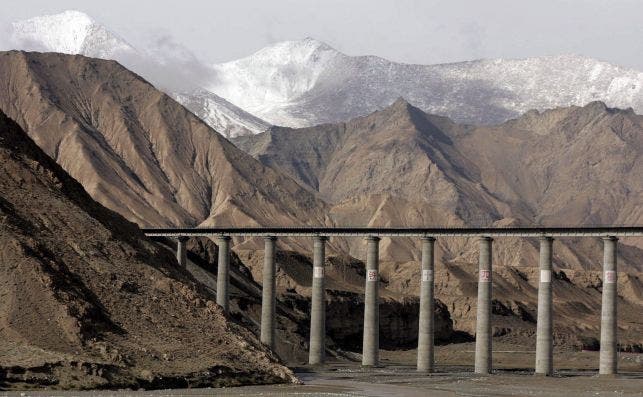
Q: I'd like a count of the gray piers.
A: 9